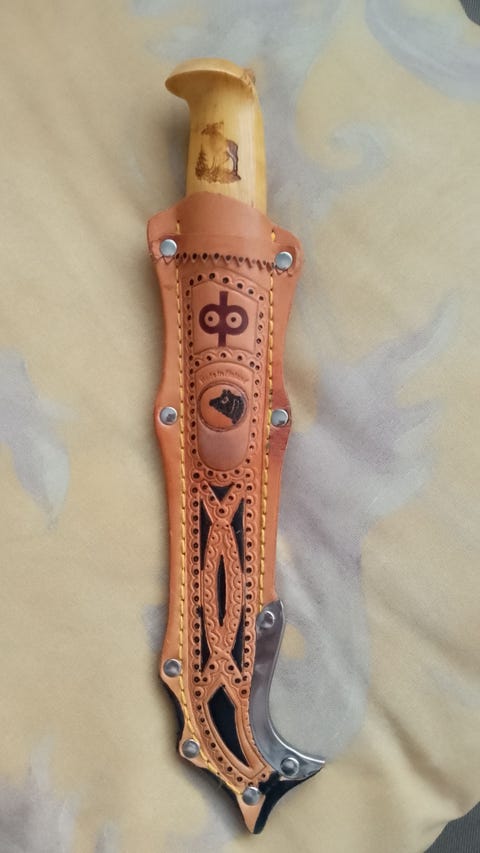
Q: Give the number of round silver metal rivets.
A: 9